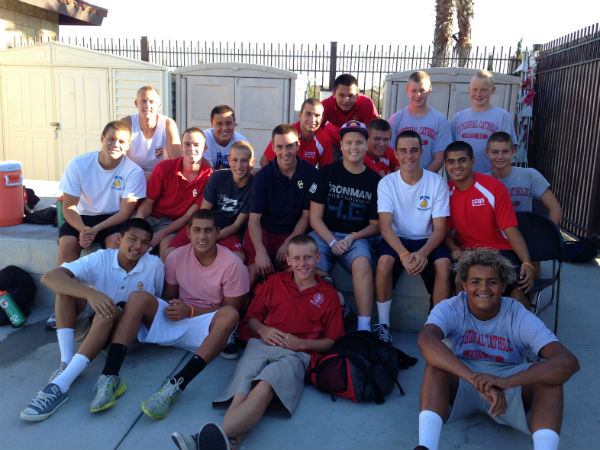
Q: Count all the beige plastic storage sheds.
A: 3